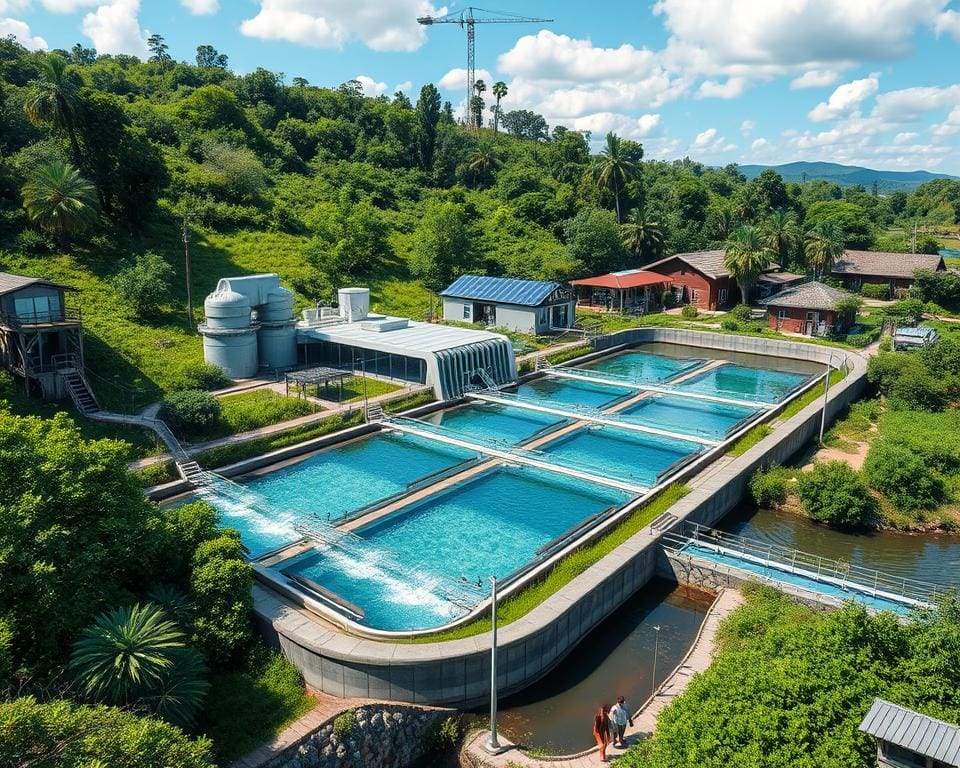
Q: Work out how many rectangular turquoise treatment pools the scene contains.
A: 8